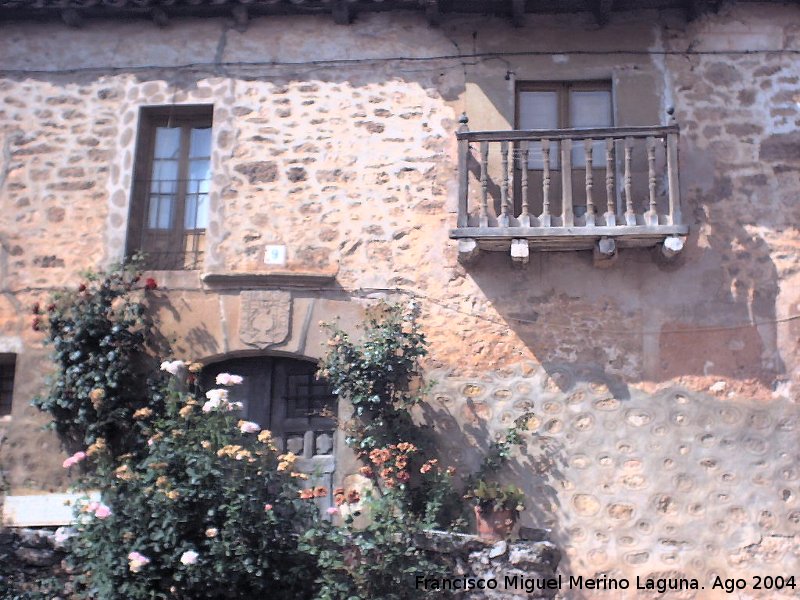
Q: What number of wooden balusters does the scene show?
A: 8